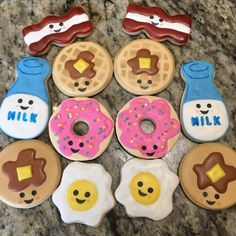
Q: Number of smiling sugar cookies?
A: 12